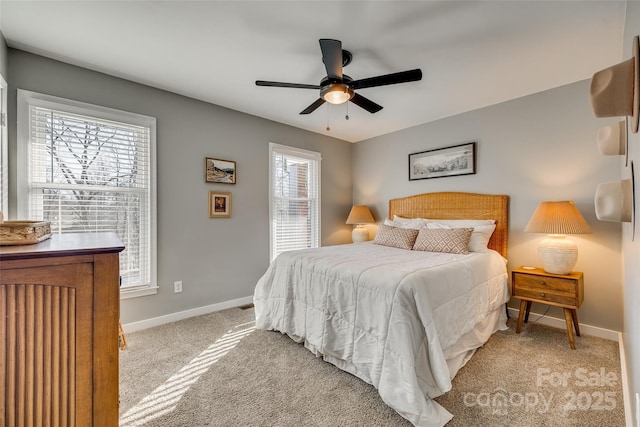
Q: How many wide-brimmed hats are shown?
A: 3